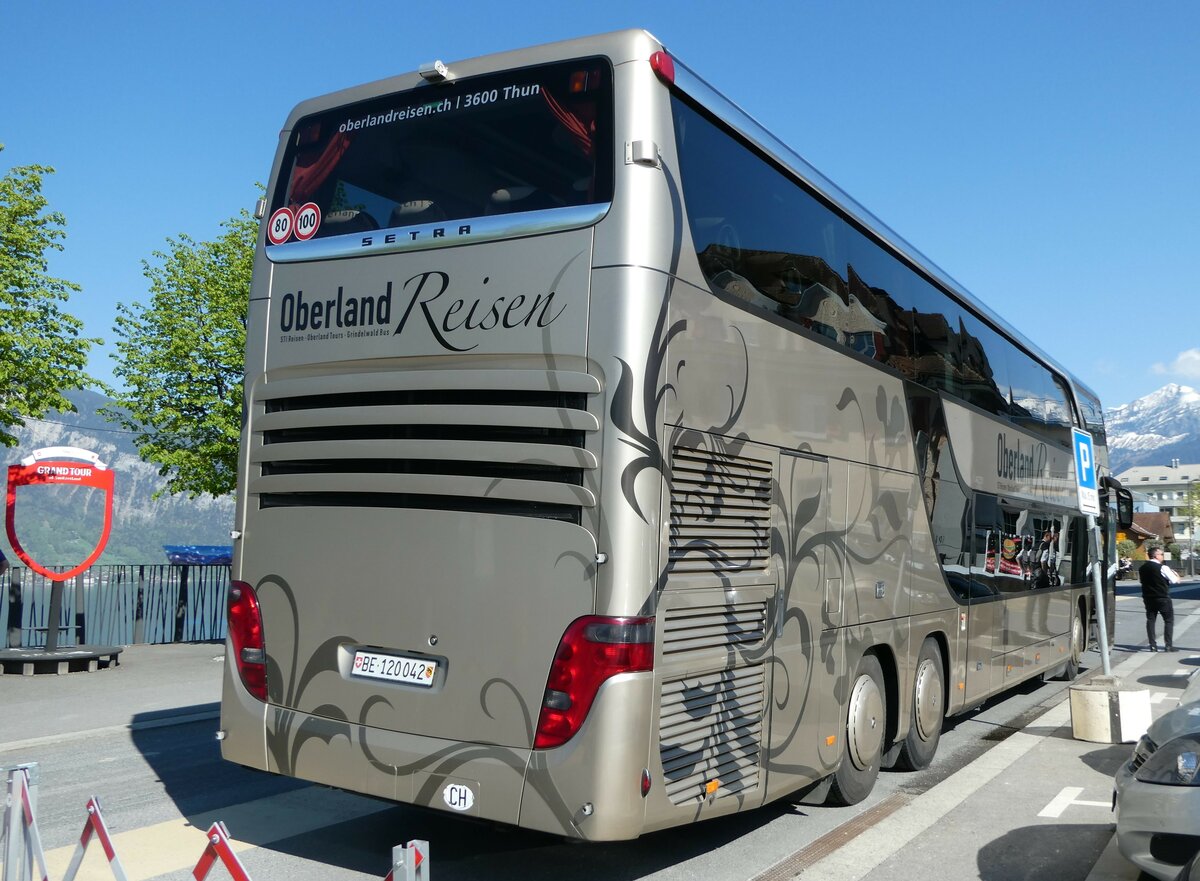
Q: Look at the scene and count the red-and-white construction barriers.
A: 4